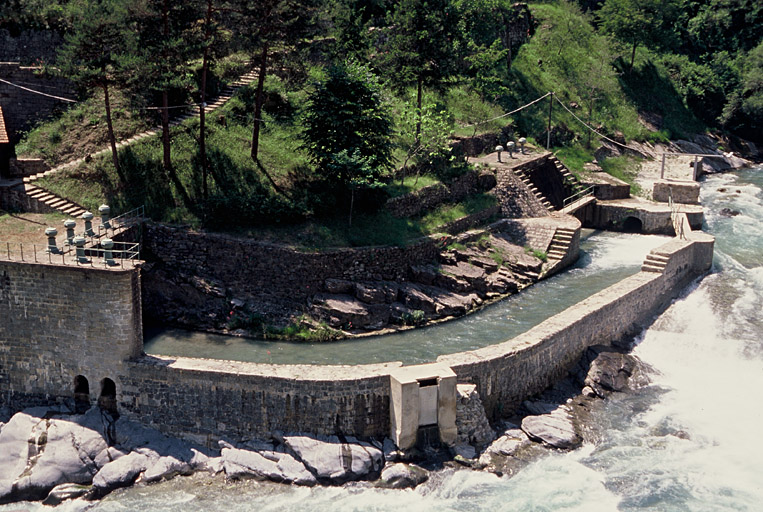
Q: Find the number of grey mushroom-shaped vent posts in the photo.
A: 9